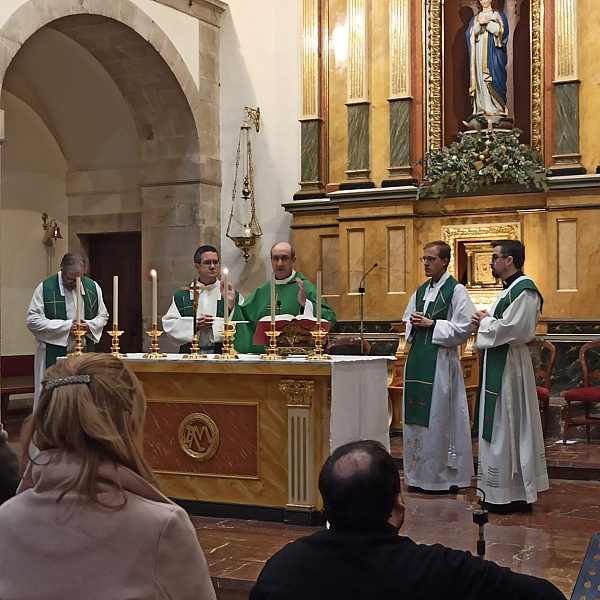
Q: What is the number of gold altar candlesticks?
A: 6